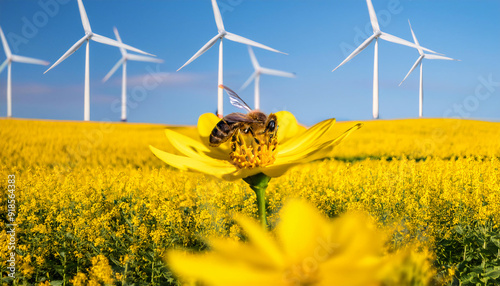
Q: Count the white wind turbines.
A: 7